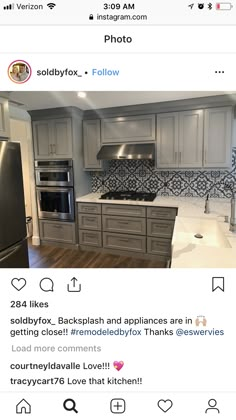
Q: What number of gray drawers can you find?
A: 10